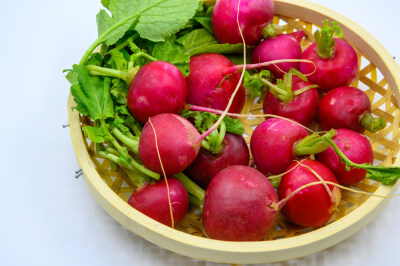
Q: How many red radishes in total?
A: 14